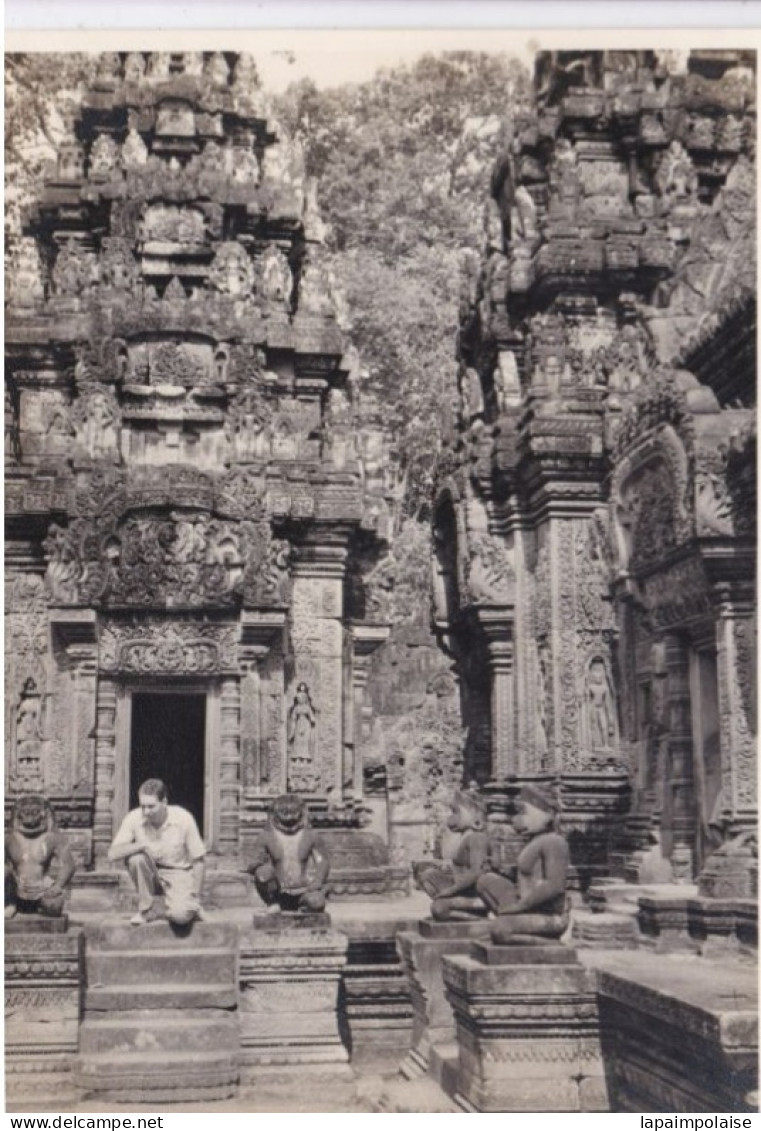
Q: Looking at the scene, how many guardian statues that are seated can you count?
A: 4